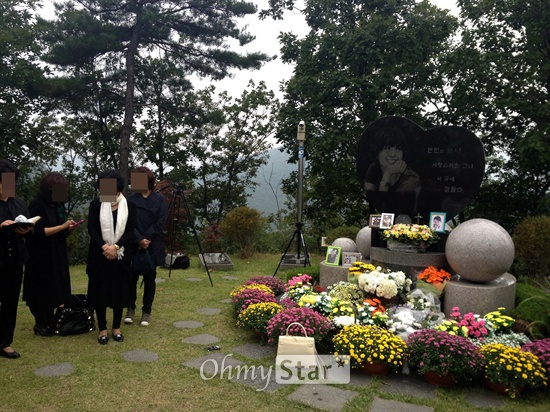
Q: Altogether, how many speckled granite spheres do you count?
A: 3